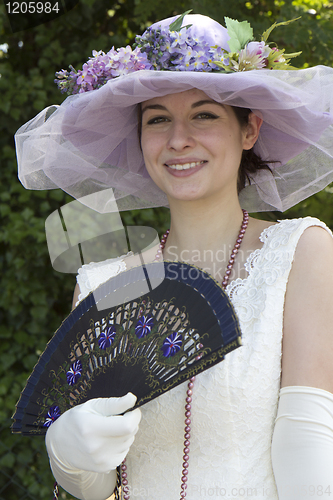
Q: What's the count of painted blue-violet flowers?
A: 5